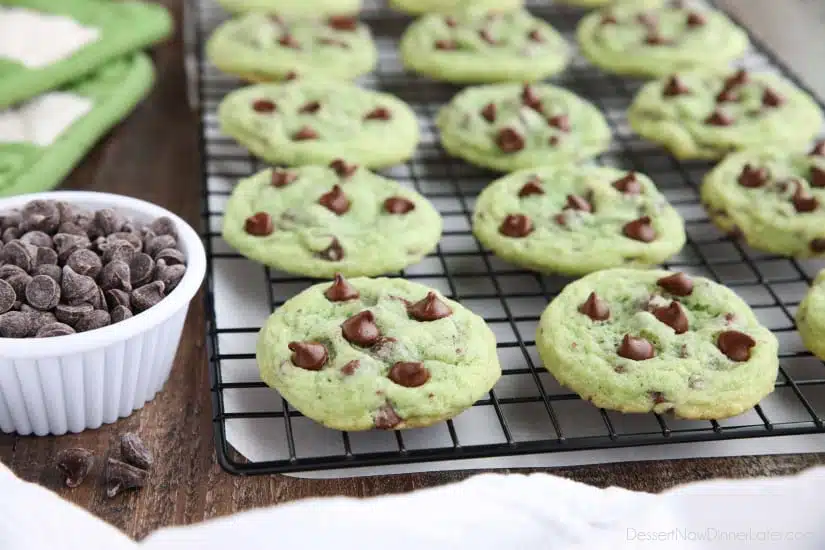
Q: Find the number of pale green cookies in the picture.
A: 15